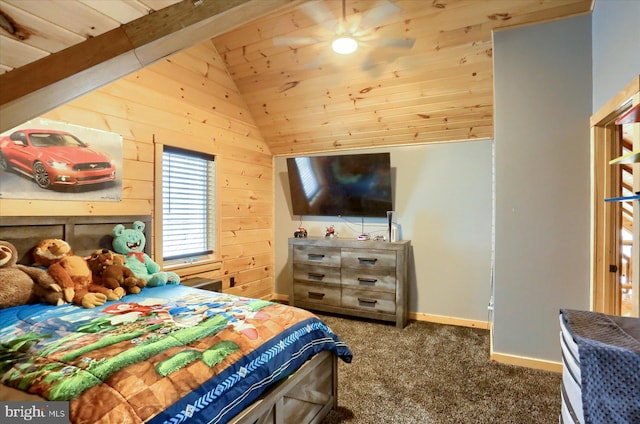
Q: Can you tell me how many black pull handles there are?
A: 6